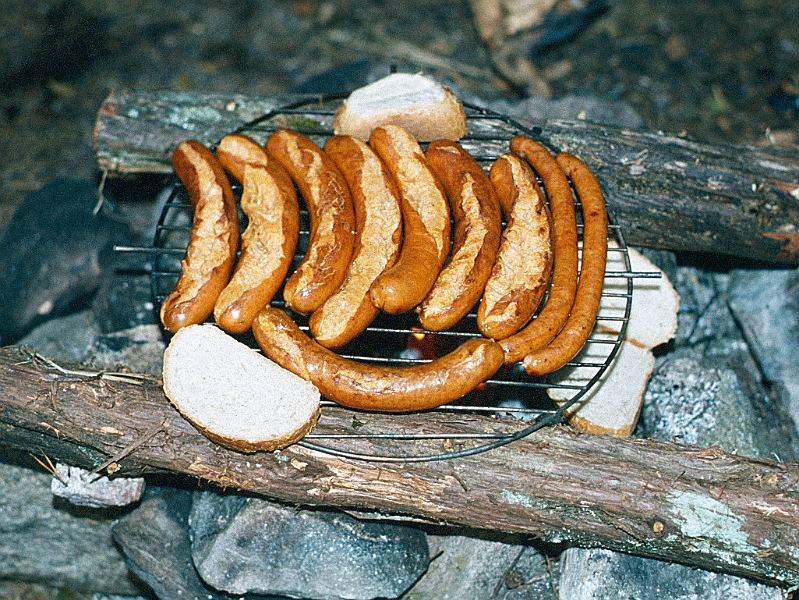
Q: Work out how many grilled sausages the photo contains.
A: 10